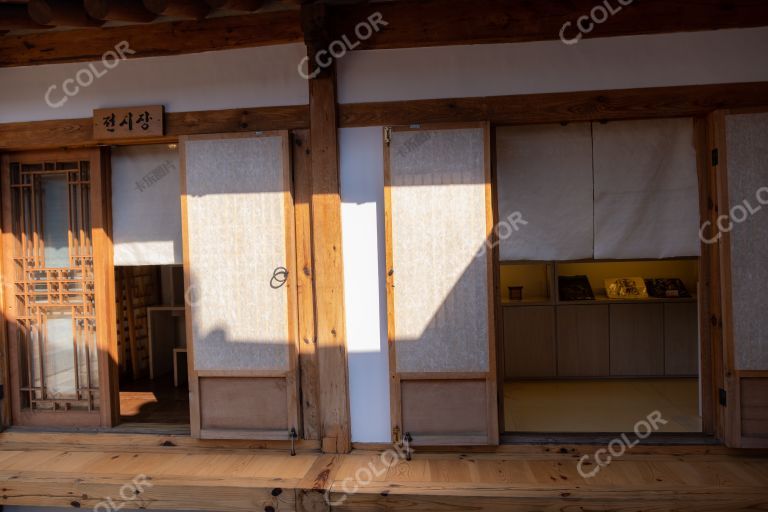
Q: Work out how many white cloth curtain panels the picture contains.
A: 3